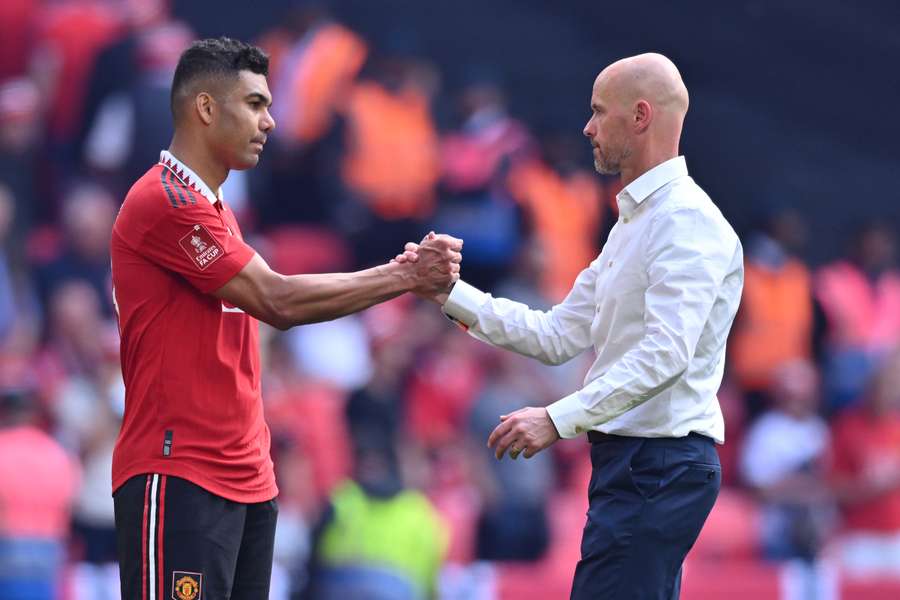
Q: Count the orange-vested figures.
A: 4